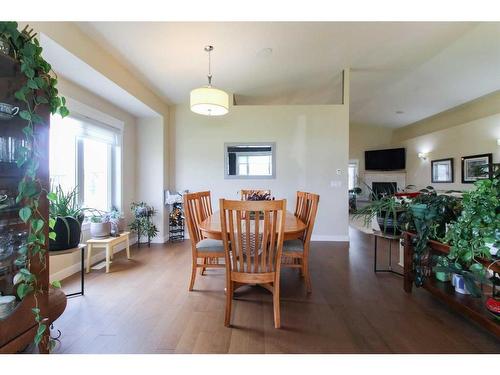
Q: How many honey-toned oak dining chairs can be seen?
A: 6